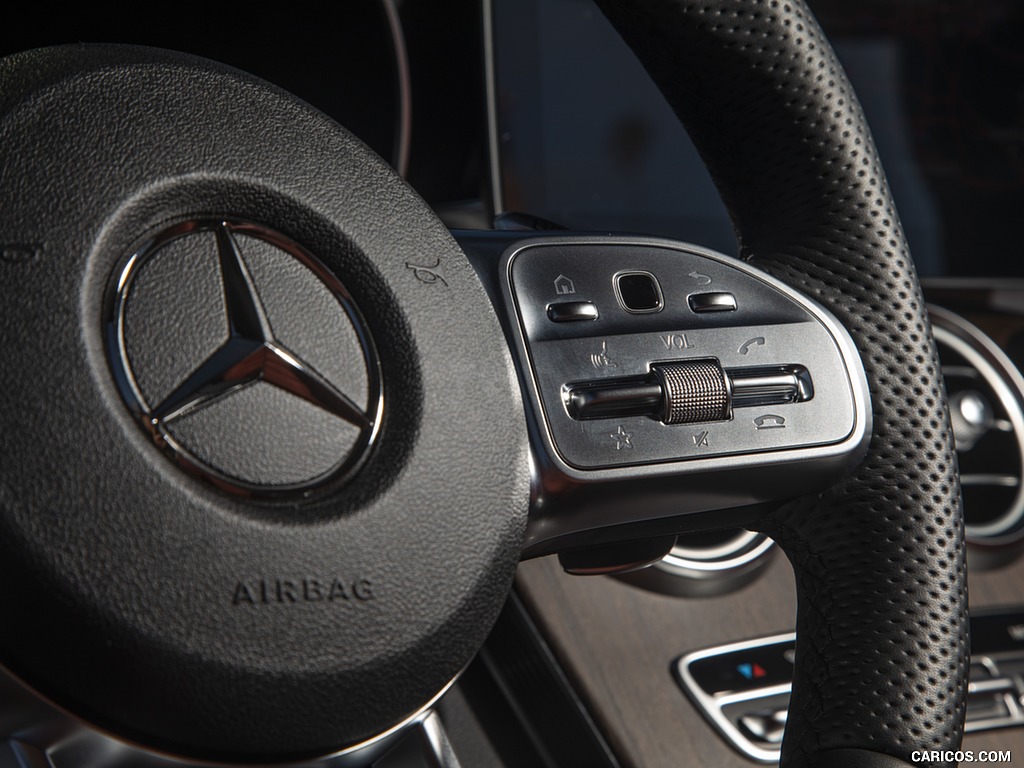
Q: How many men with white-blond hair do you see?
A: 0